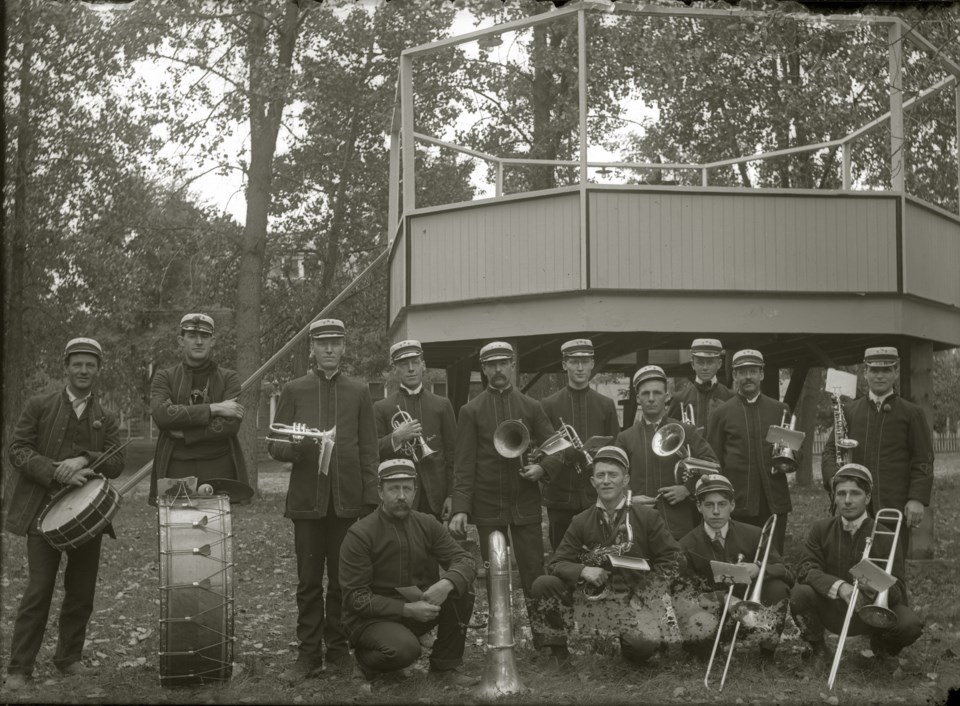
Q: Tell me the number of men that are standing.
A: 10